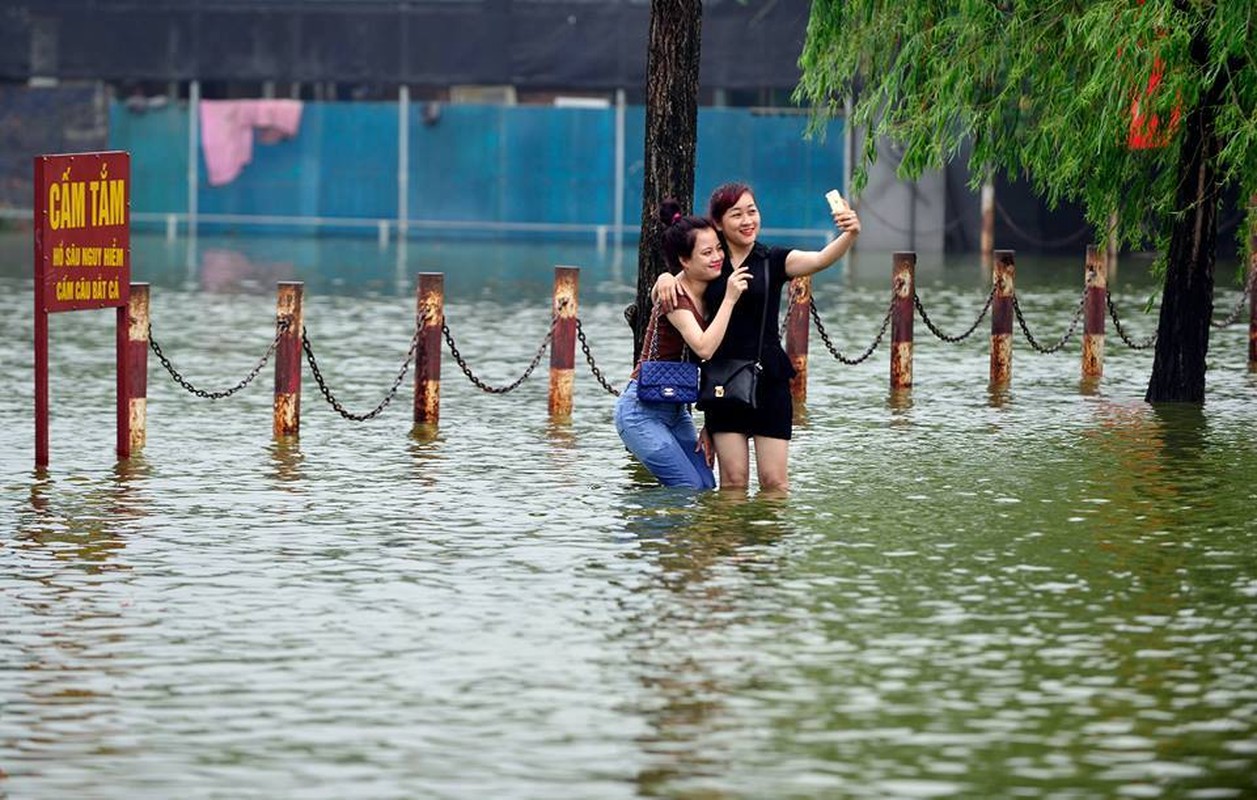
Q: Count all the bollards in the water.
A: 9